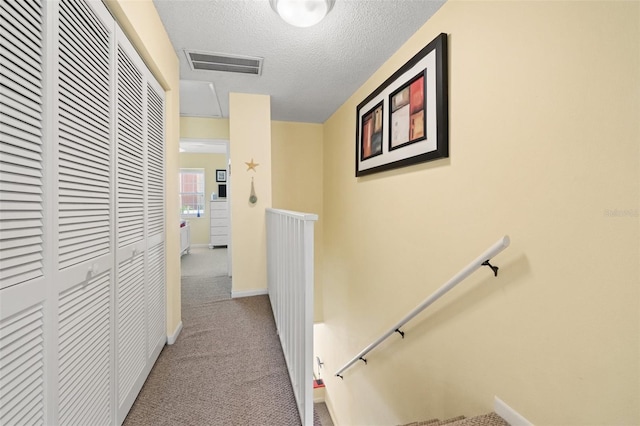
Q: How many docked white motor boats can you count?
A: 0